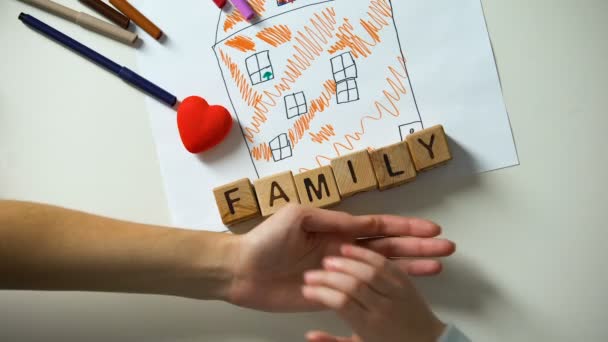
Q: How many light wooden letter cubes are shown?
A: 6